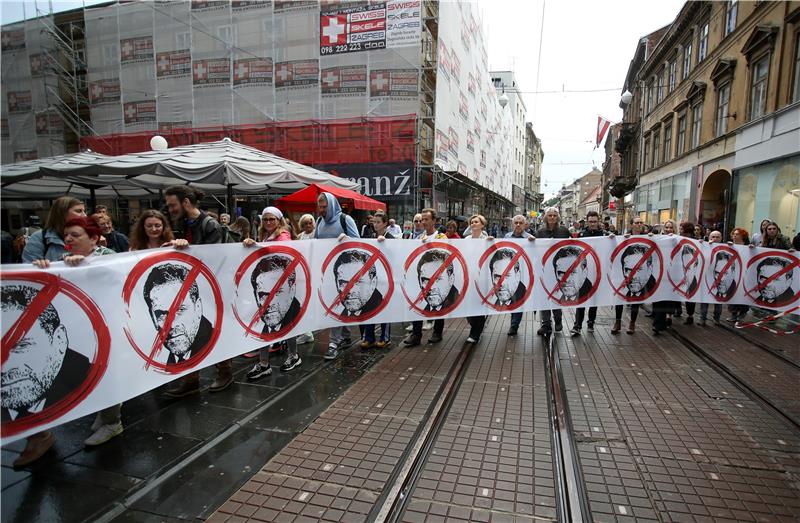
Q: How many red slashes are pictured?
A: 11